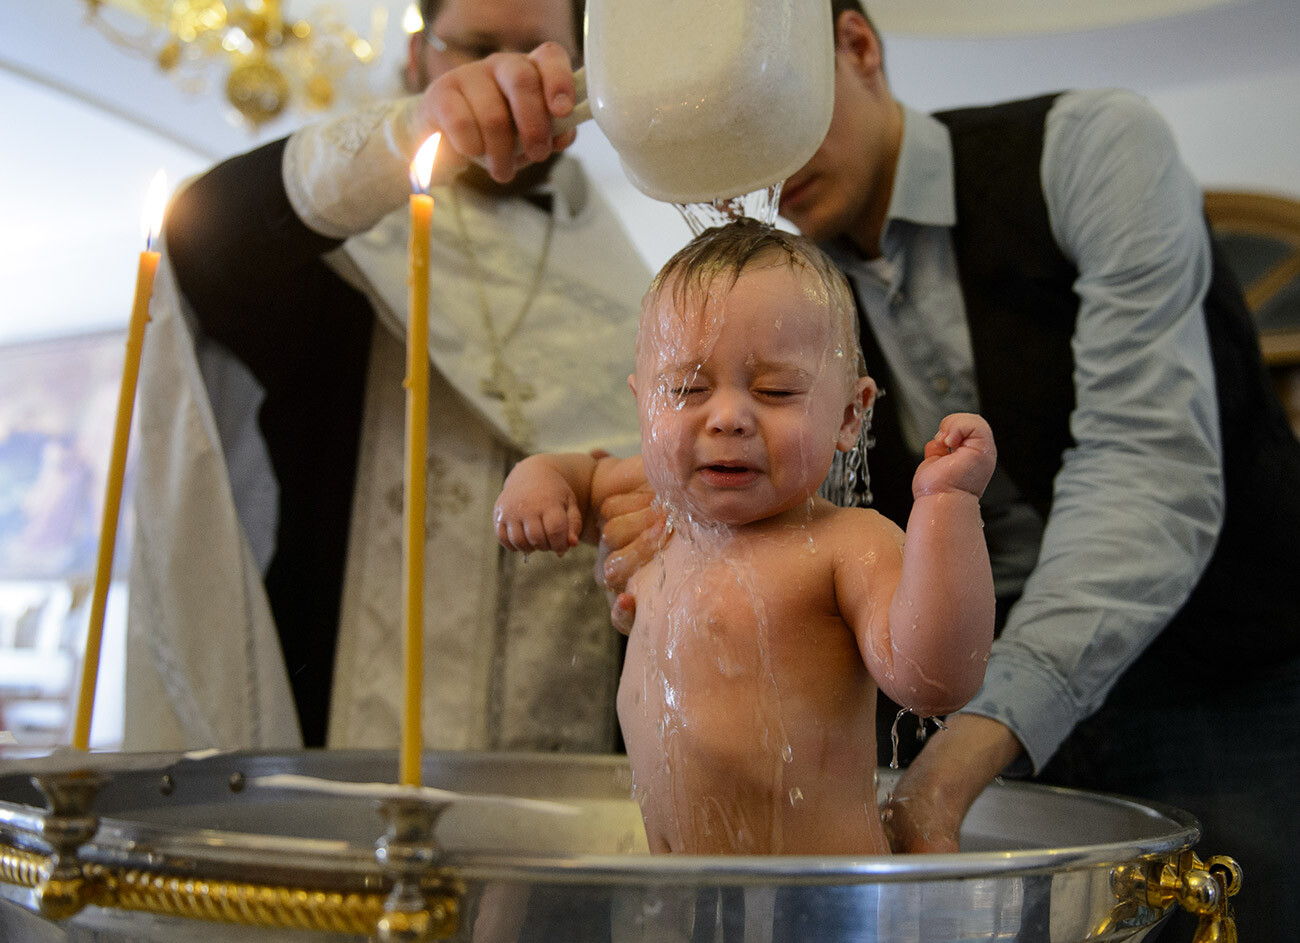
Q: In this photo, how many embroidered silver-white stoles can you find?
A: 1